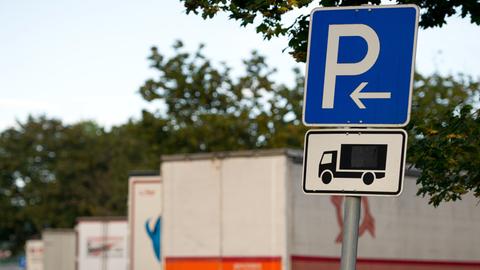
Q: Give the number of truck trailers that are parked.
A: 5